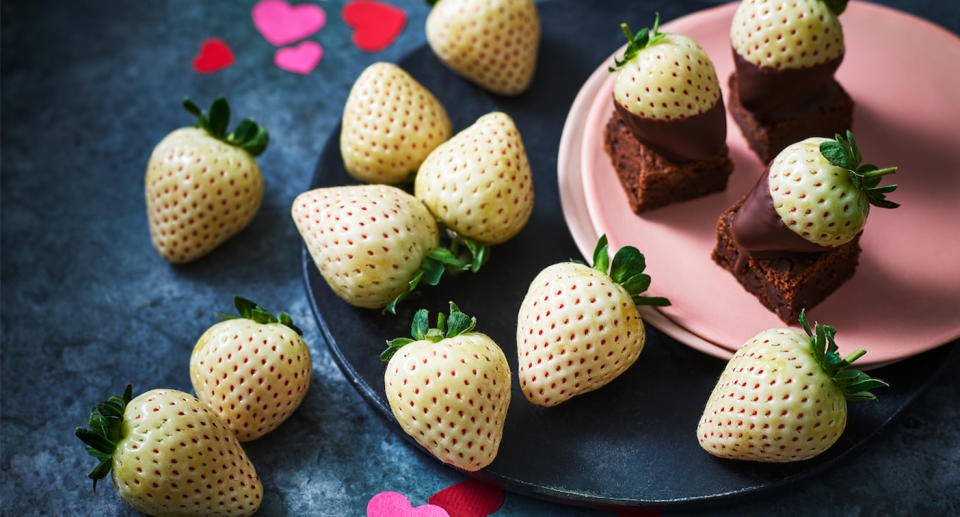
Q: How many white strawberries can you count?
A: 13